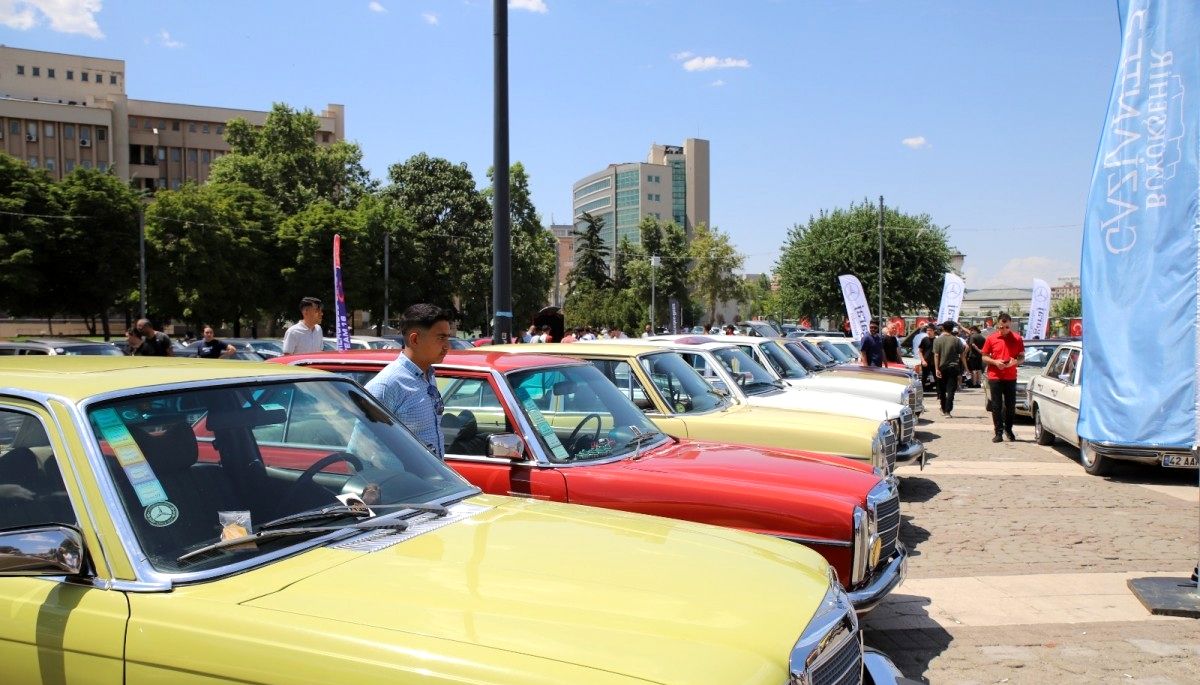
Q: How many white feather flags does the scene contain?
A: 3